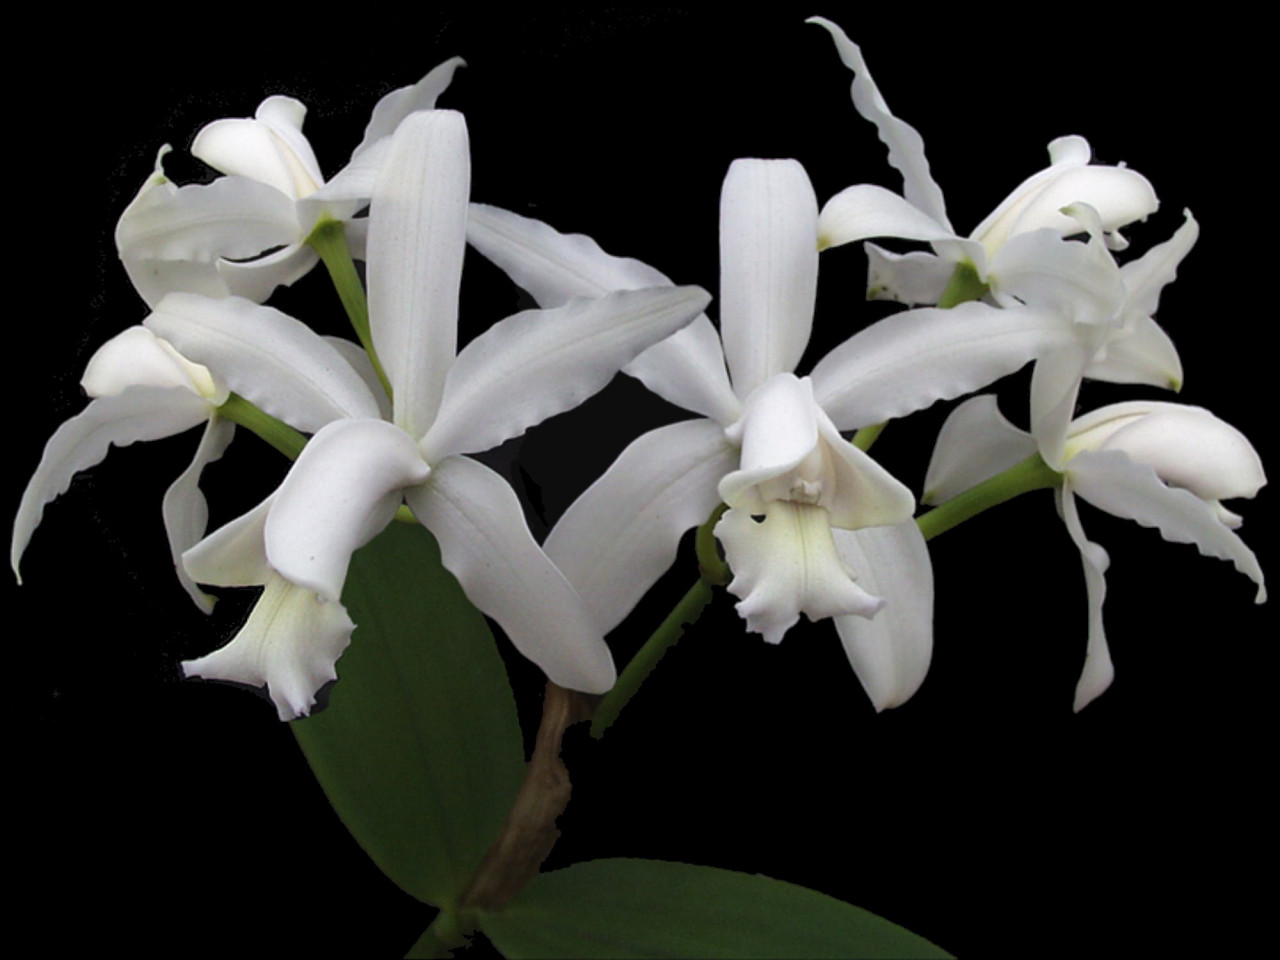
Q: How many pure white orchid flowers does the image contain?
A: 6